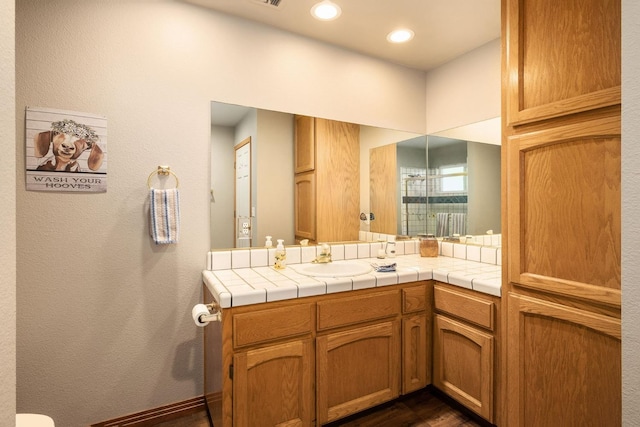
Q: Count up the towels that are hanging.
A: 3